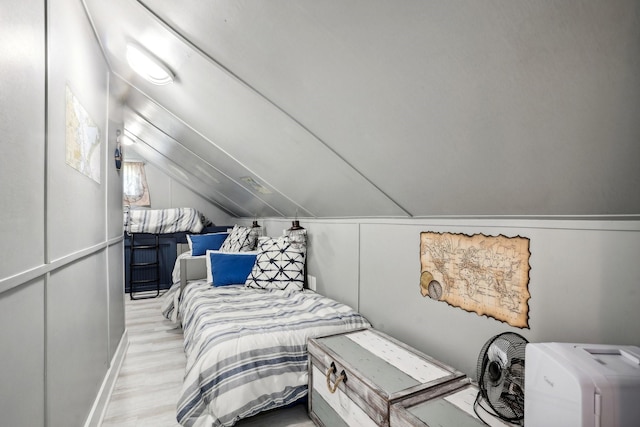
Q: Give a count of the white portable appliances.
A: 1